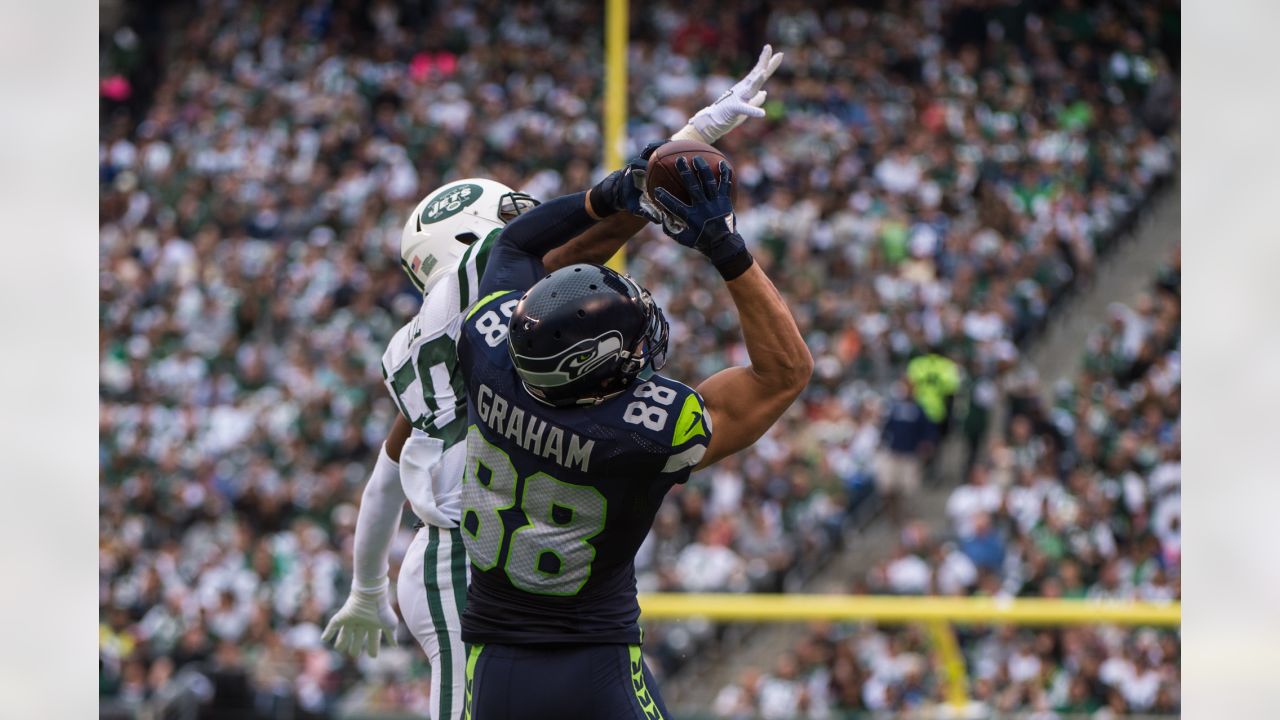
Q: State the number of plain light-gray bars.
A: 2